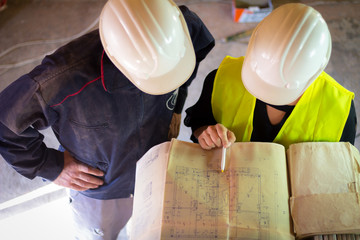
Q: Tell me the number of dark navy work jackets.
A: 1